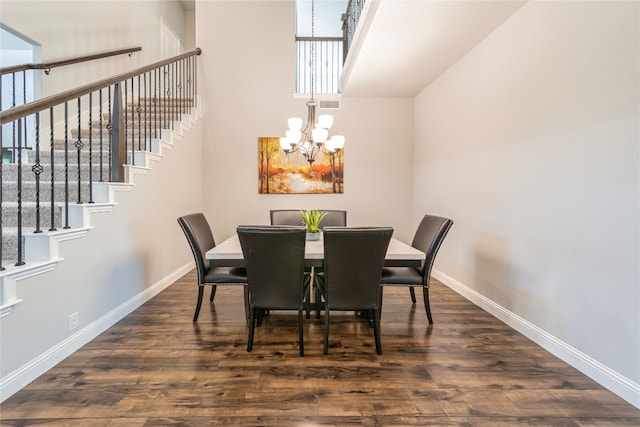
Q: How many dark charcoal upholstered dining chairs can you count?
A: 6